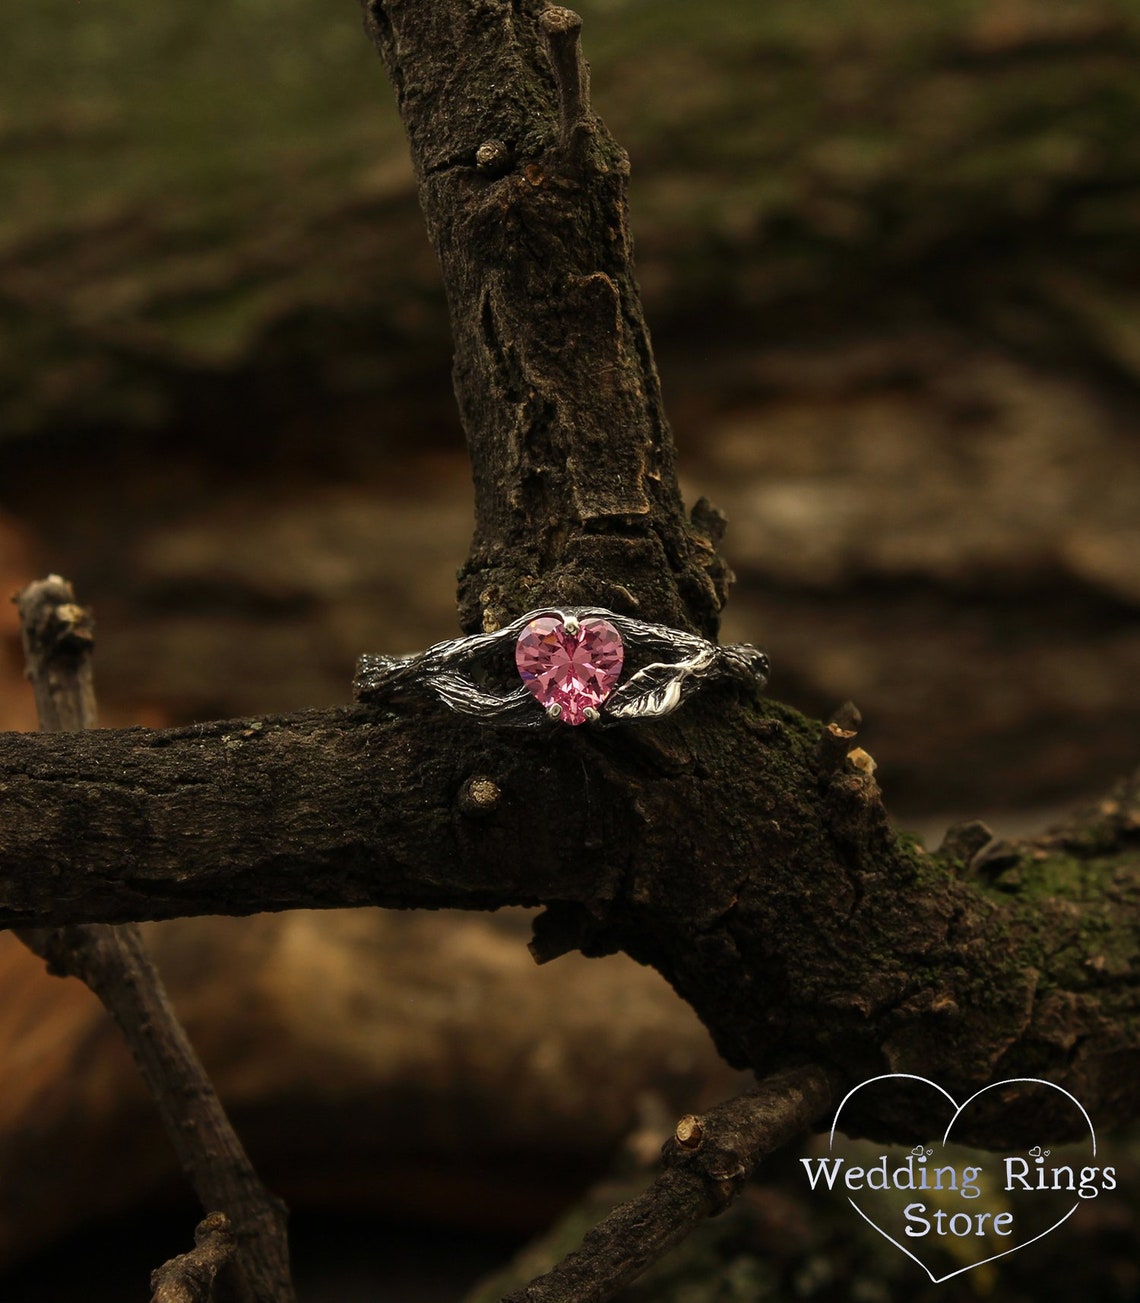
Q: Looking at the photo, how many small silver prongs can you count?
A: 3